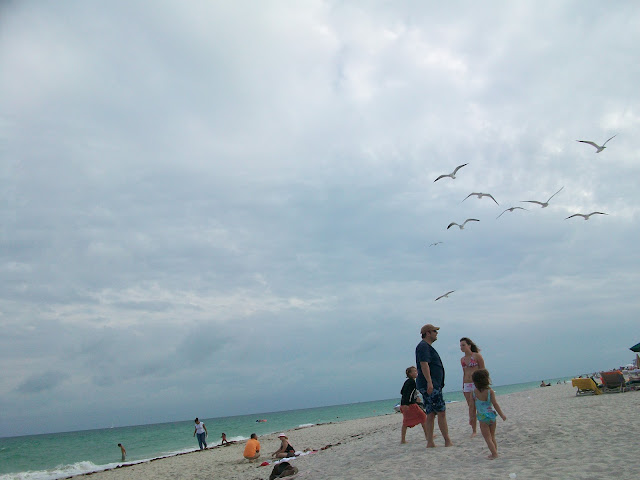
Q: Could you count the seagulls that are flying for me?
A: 9